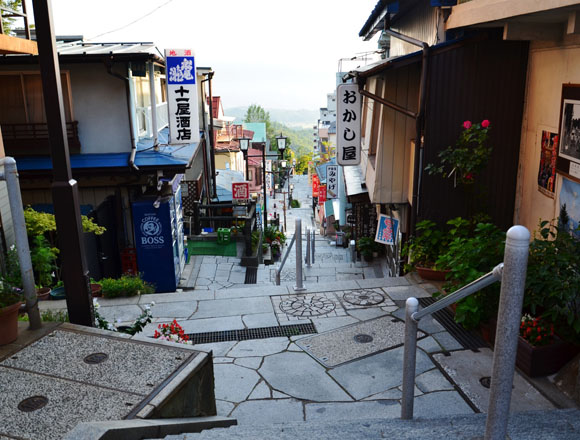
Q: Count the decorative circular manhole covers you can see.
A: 2